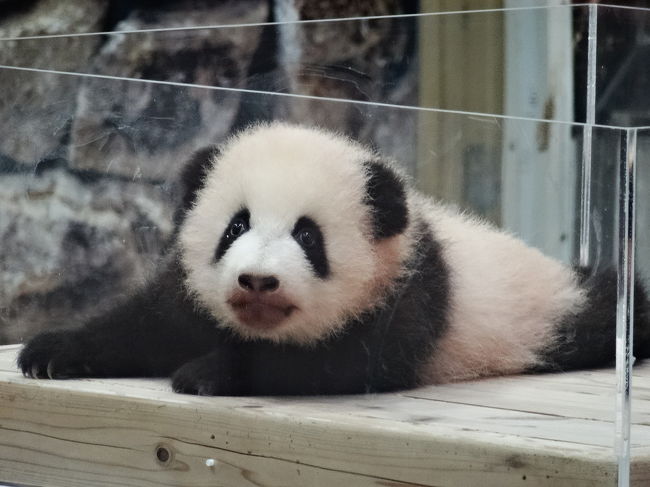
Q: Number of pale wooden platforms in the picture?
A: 1